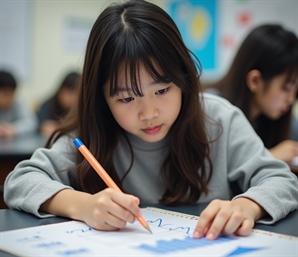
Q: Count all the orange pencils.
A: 1